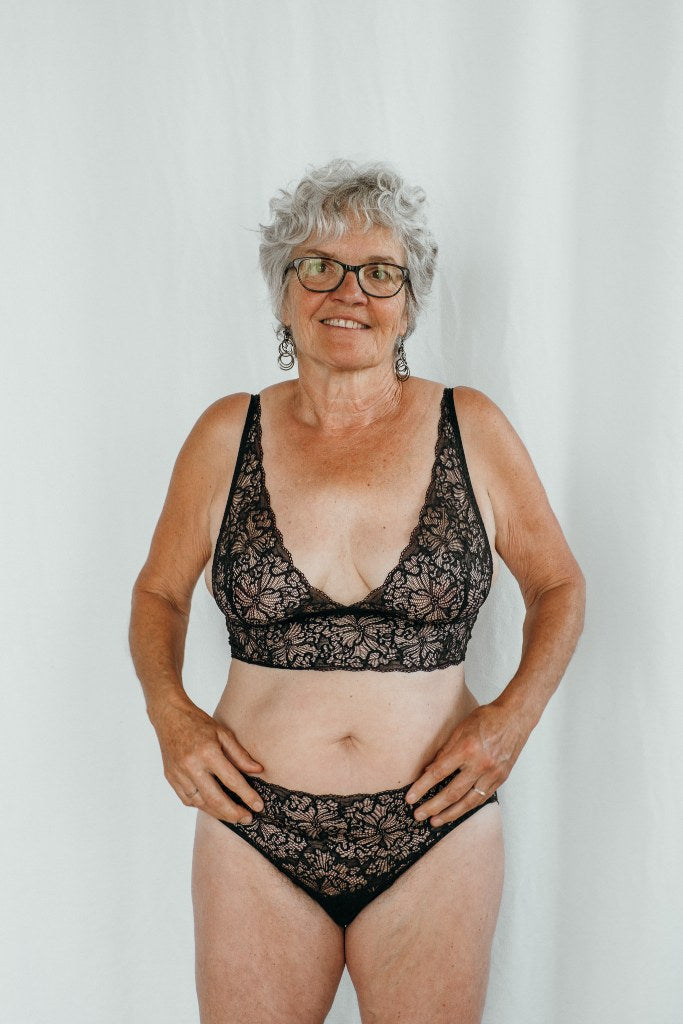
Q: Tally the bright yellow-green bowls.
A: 0